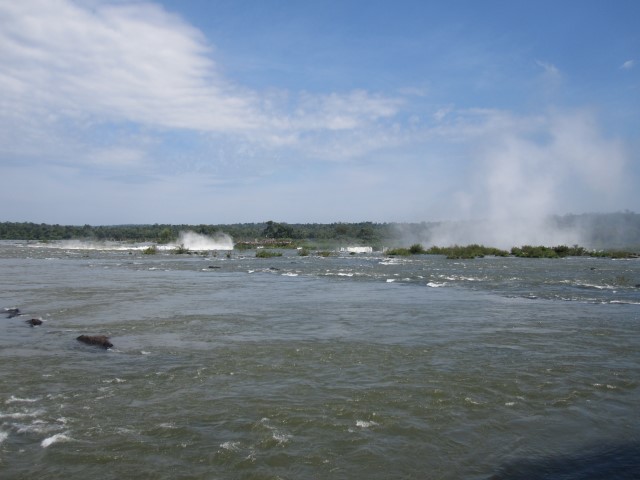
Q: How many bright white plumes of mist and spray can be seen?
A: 2